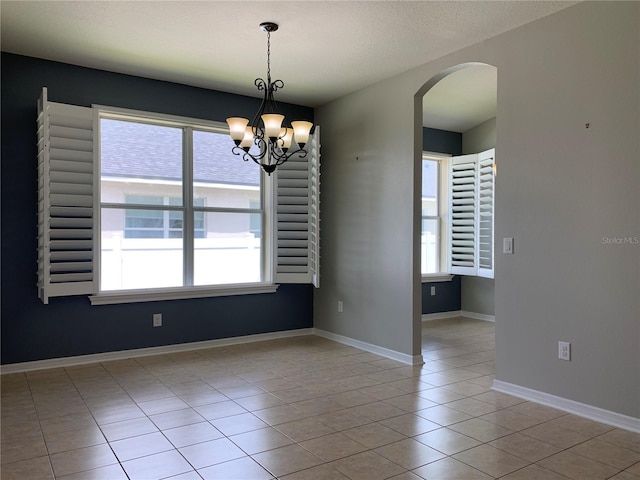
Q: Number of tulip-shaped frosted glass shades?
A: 5